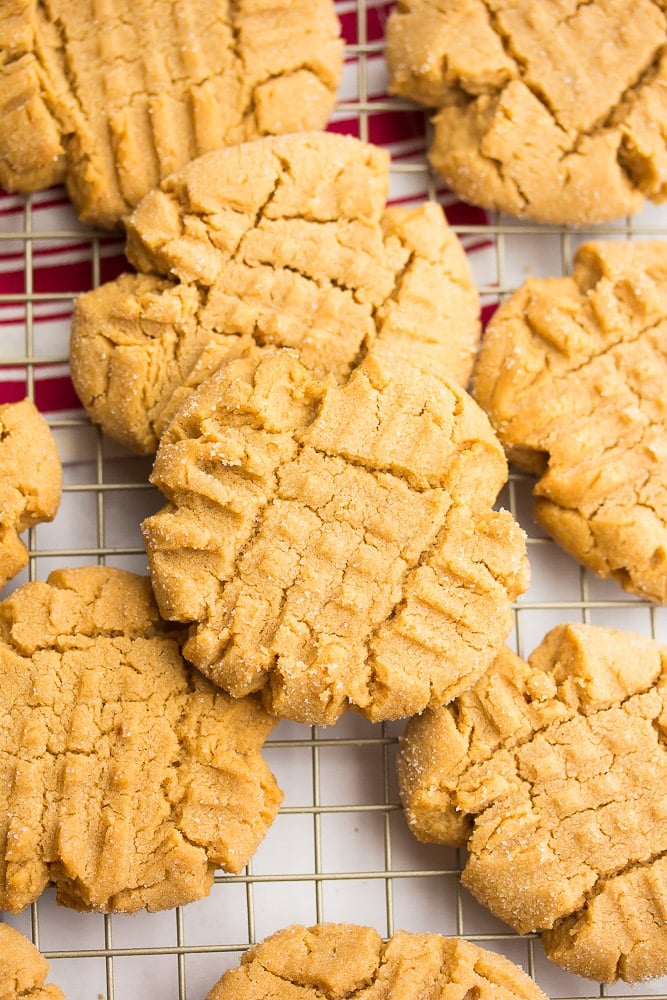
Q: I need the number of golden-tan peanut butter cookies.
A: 10